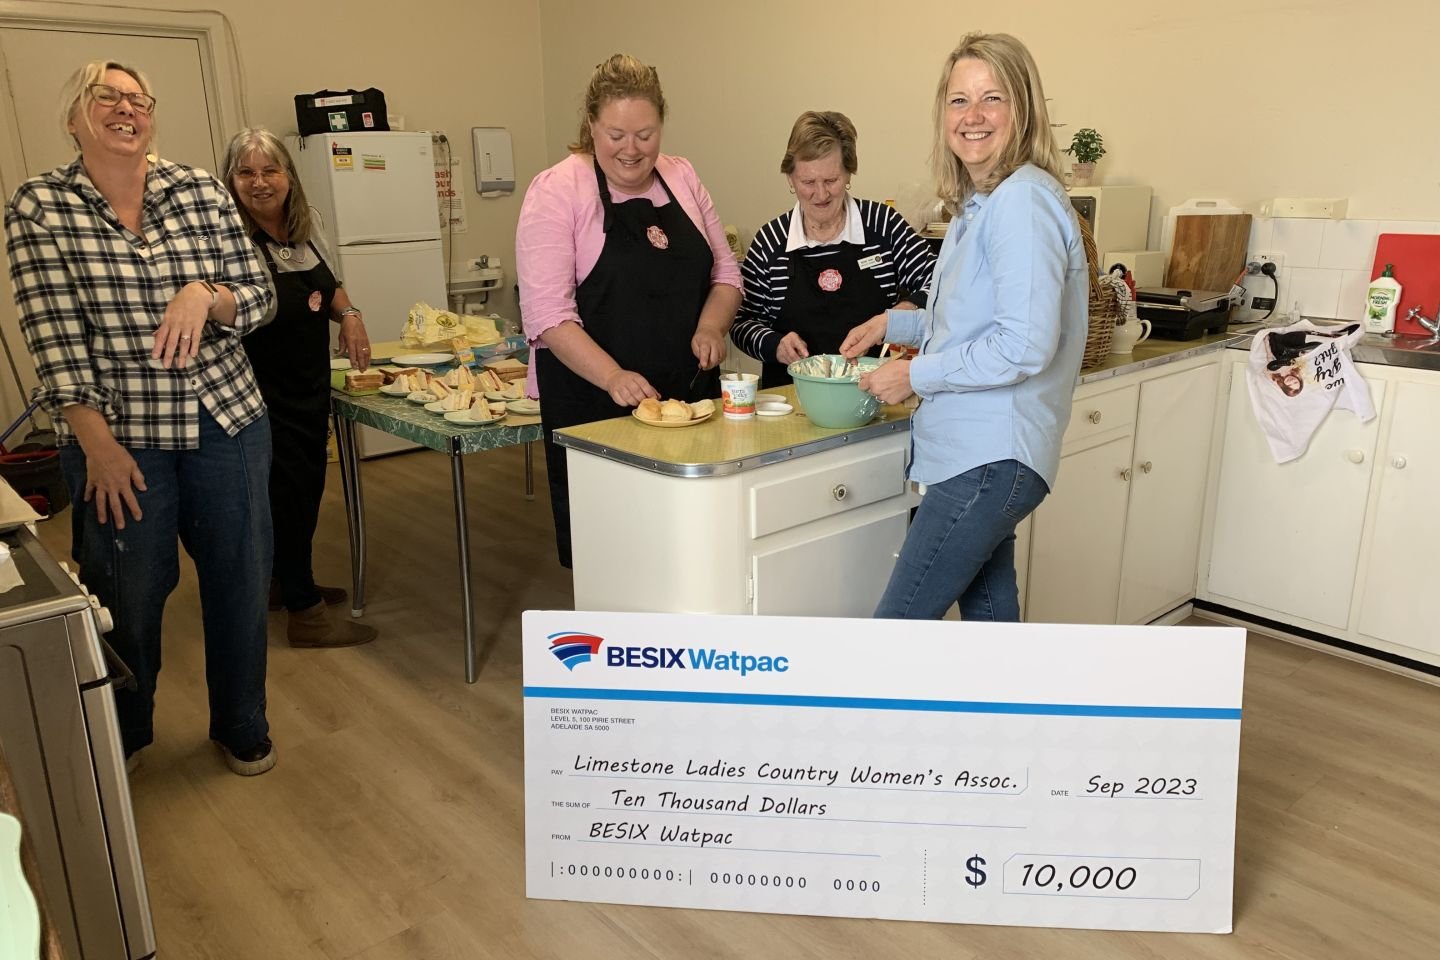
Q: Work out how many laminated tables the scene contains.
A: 1